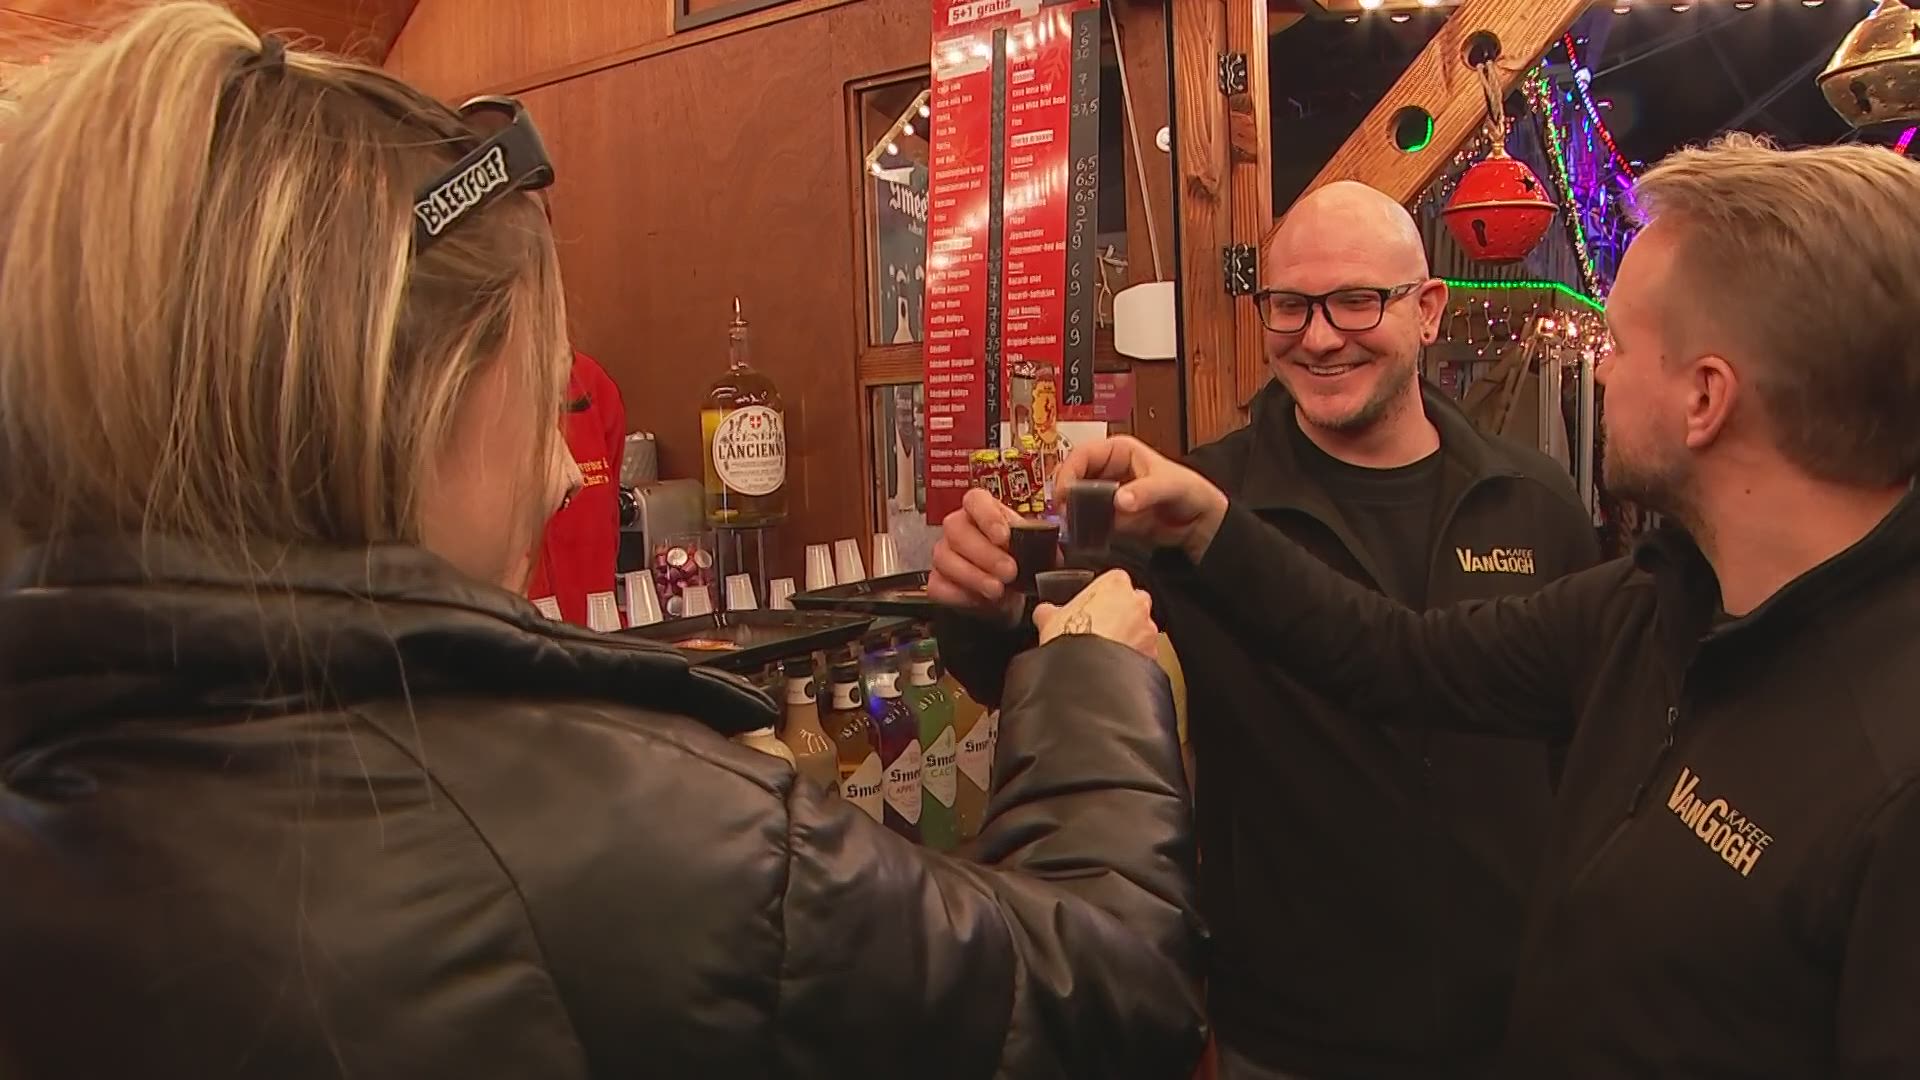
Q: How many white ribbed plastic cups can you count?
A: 9